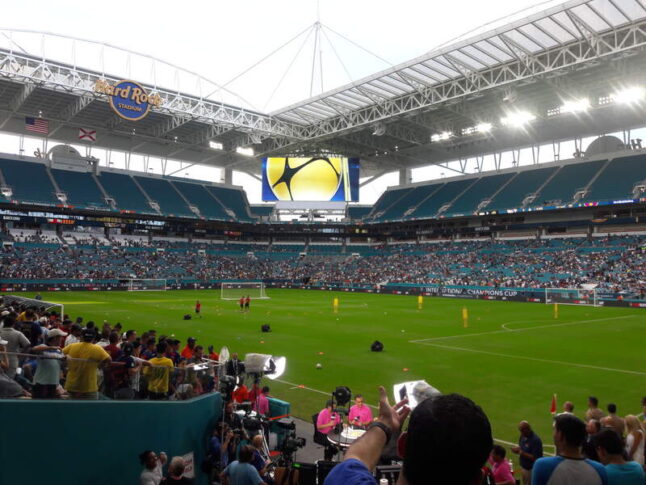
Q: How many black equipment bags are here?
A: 3